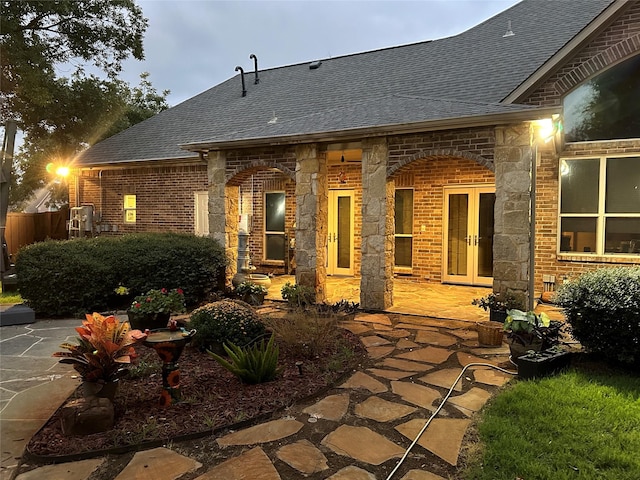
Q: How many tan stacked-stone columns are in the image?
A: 4